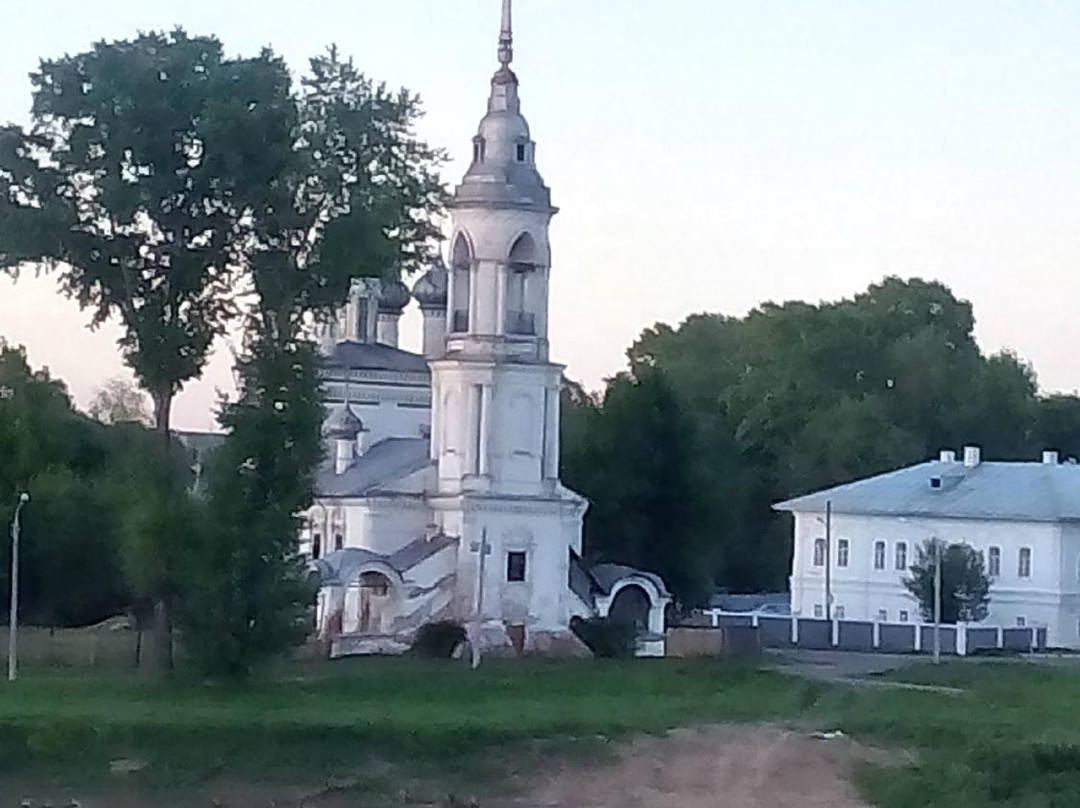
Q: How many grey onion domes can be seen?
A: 3